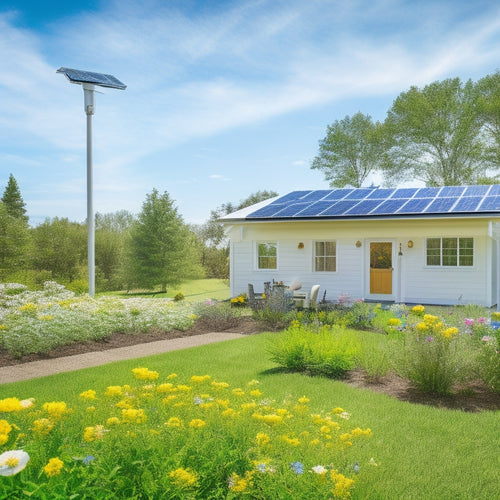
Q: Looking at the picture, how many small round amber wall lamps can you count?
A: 3